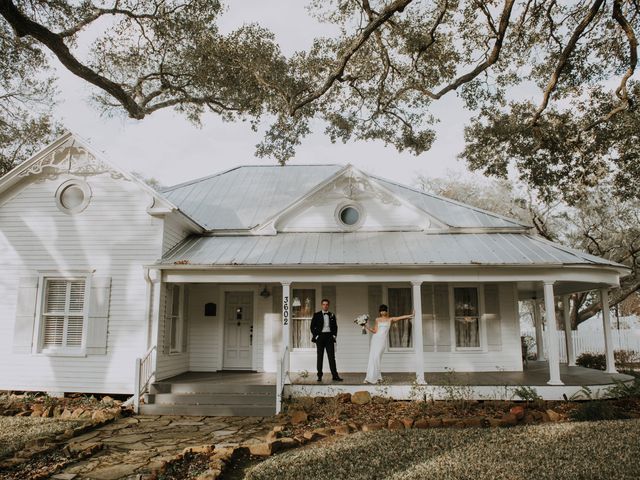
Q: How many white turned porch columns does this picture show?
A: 6